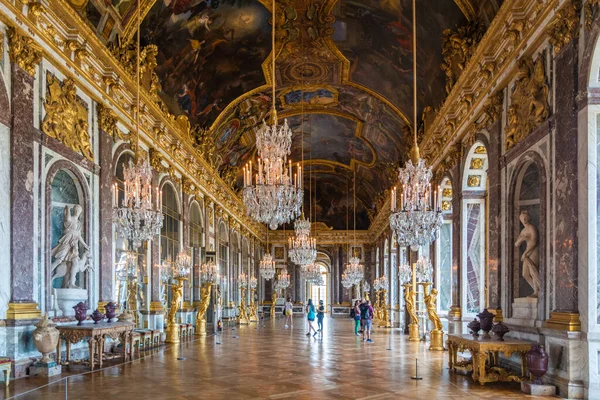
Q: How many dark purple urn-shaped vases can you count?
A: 7